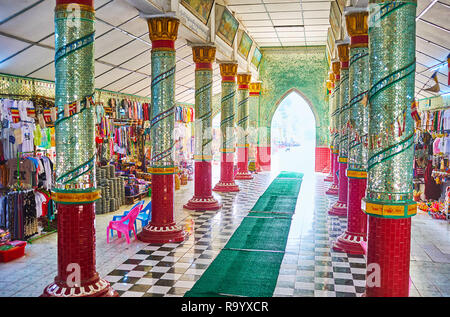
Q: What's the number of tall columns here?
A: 12